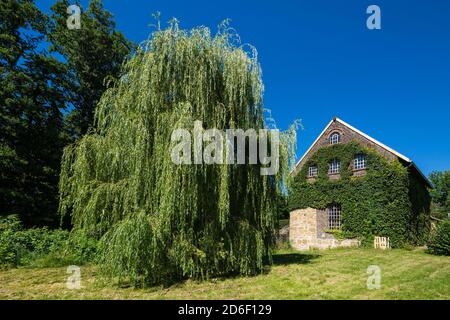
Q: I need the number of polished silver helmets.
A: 0